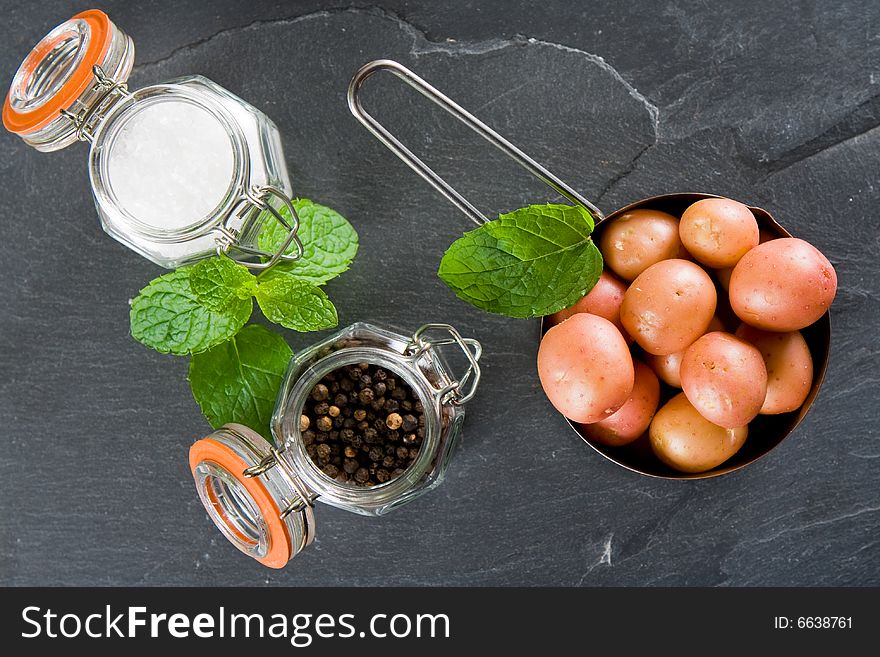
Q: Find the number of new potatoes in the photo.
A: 12